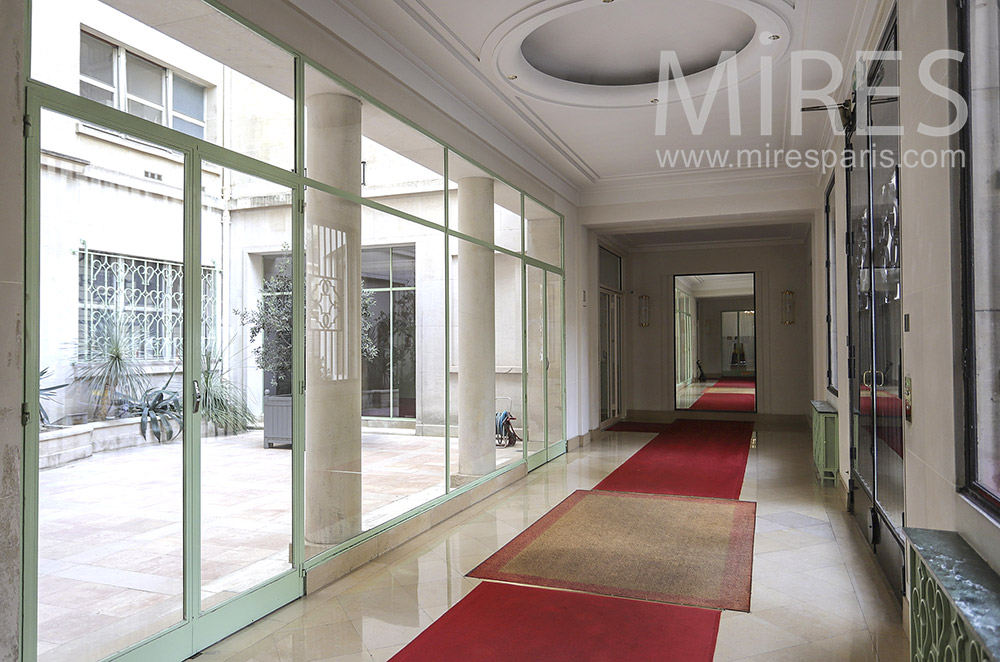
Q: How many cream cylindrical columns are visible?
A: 2